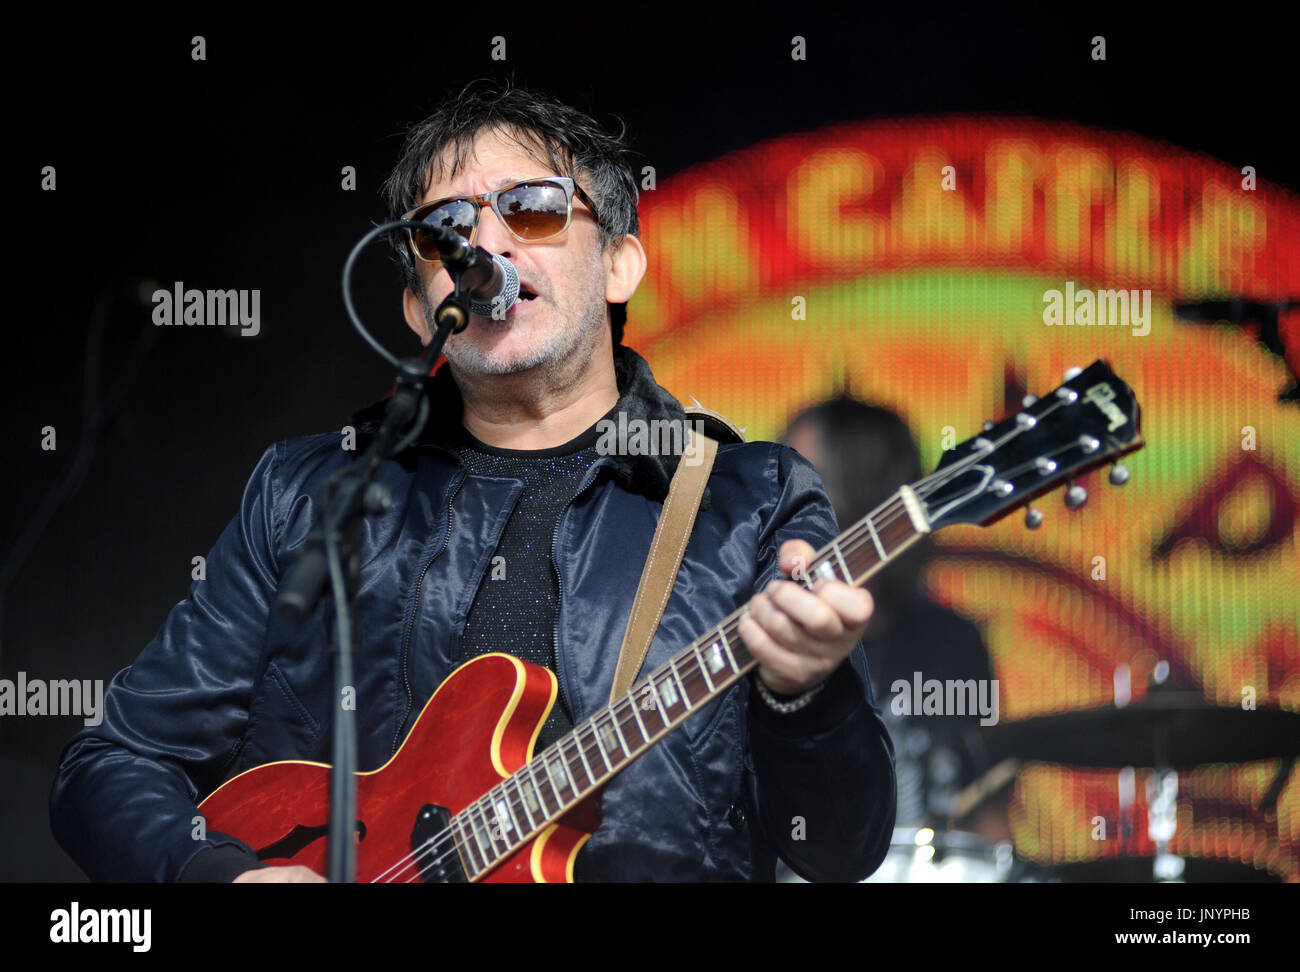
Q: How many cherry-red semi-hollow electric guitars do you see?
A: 1